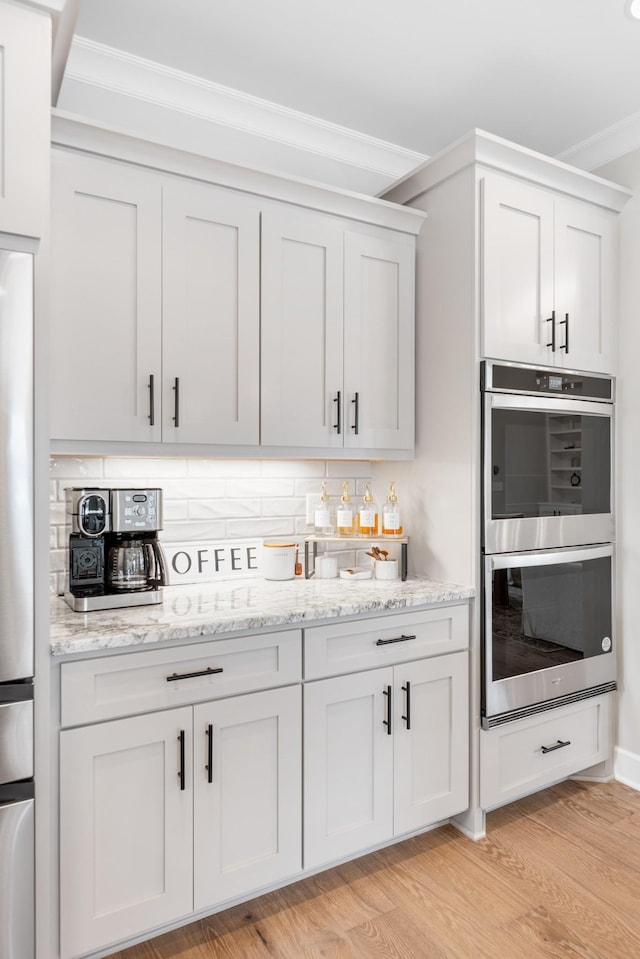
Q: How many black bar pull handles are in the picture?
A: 13